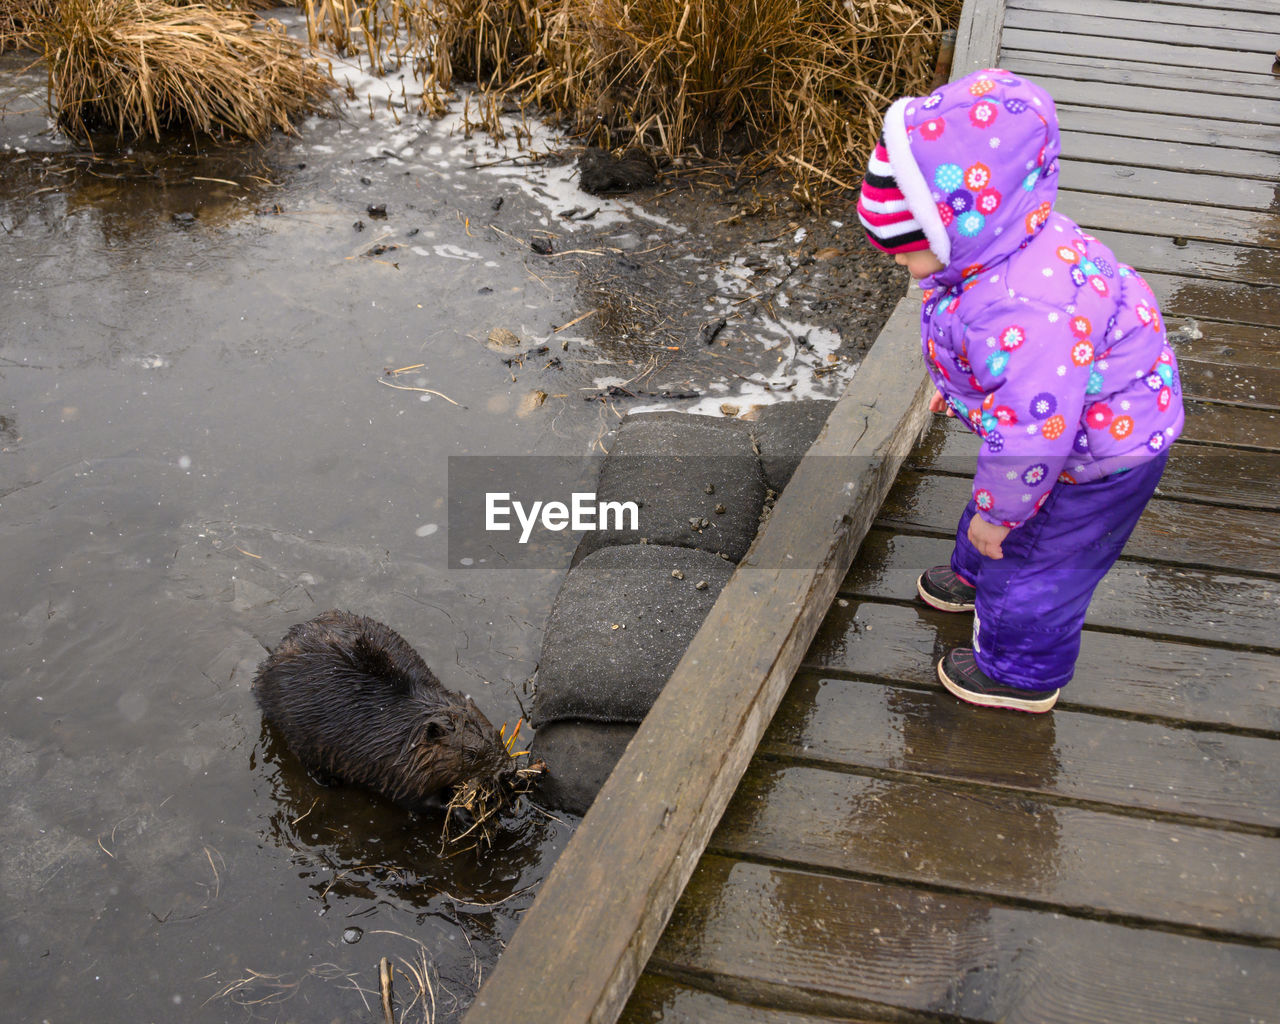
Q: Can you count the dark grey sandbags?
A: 4